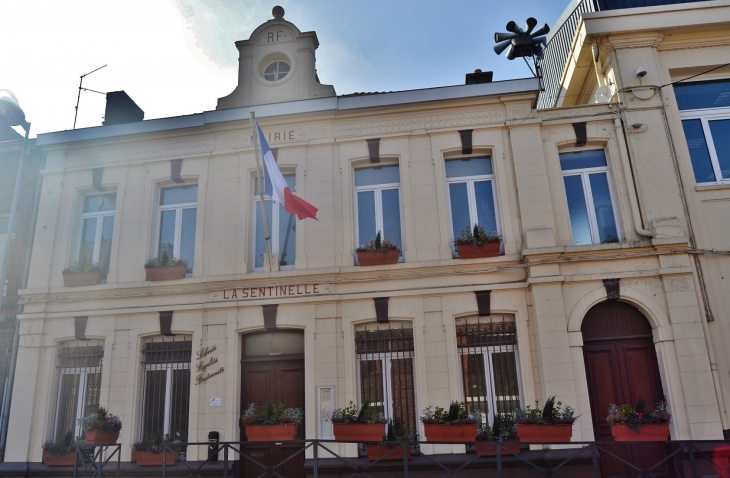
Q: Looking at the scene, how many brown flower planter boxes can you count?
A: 14